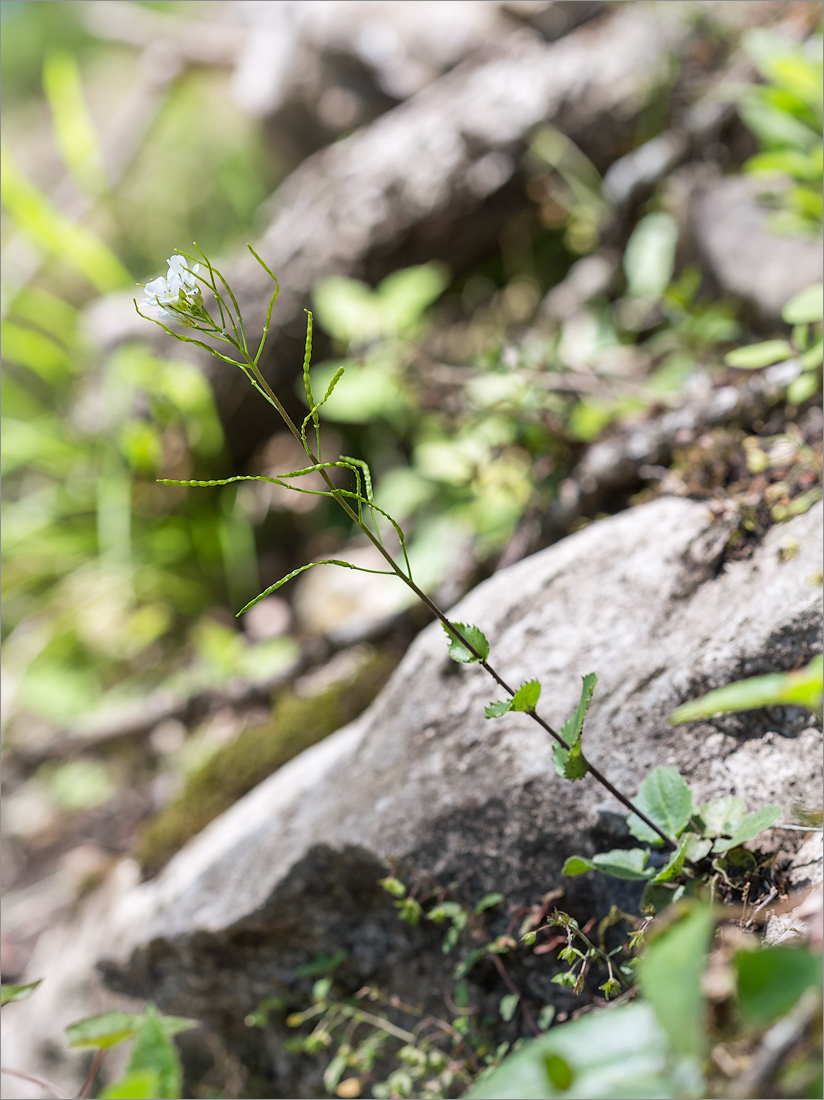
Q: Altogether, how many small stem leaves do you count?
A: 3